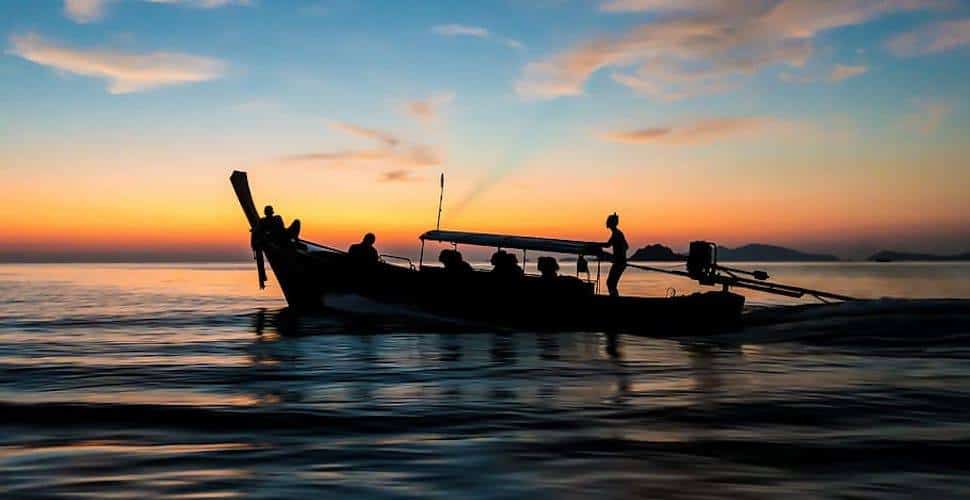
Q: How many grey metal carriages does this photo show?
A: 0